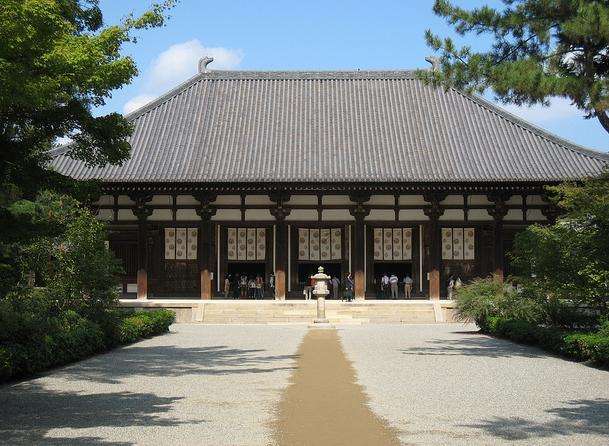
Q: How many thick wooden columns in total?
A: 6